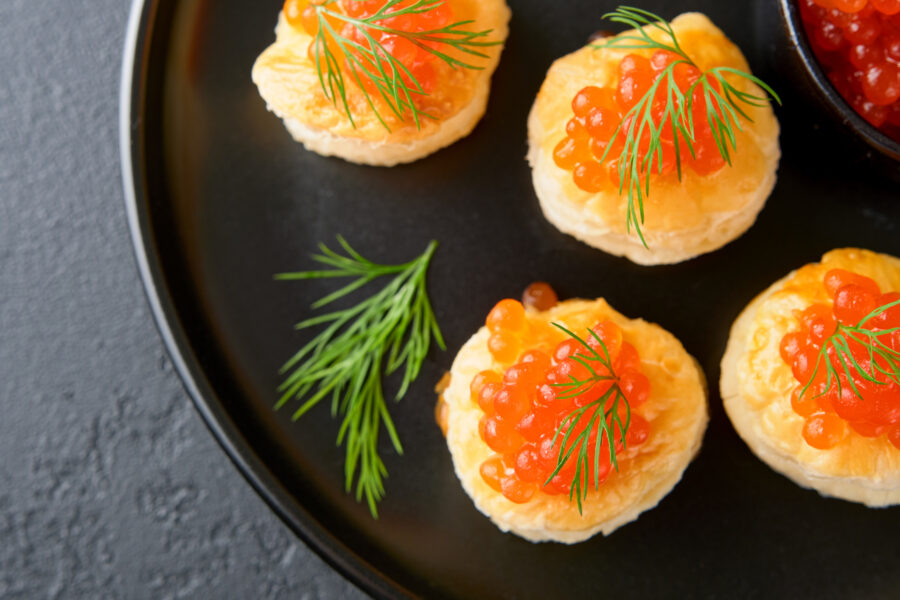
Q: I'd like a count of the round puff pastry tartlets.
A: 4